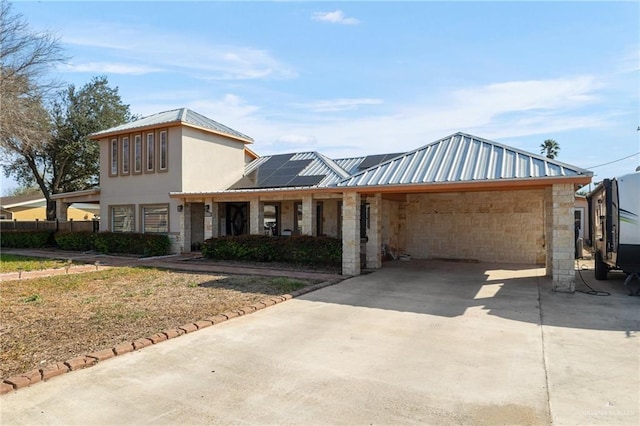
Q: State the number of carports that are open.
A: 1